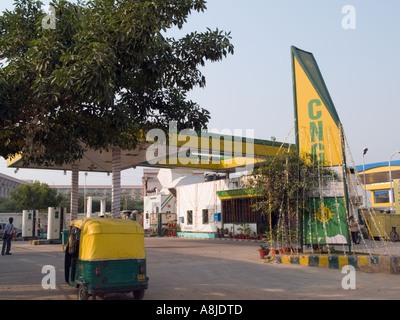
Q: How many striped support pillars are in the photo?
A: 2